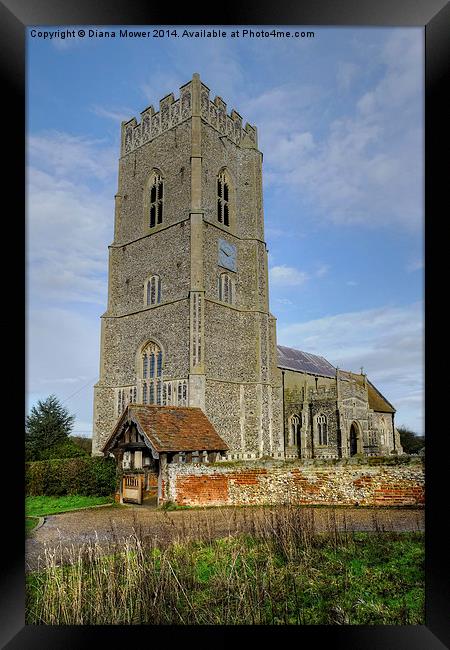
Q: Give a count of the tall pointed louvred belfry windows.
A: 2